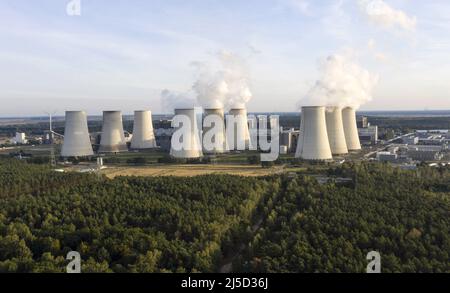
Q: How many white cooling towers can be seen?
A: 9